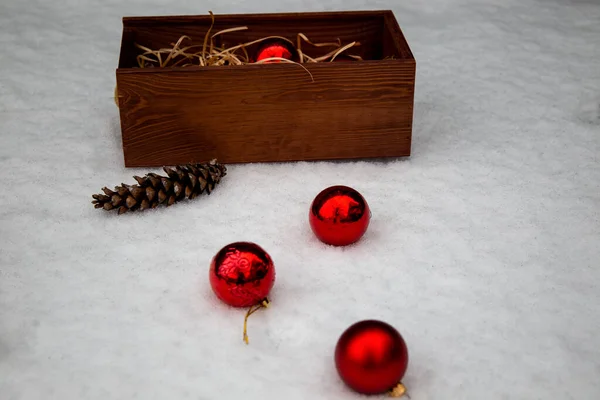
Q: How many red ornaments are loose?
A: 3